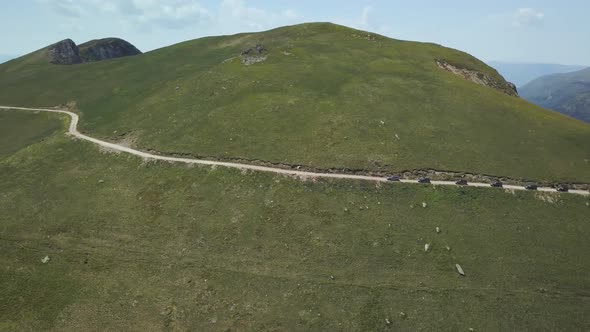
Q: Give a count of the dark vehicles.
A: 6